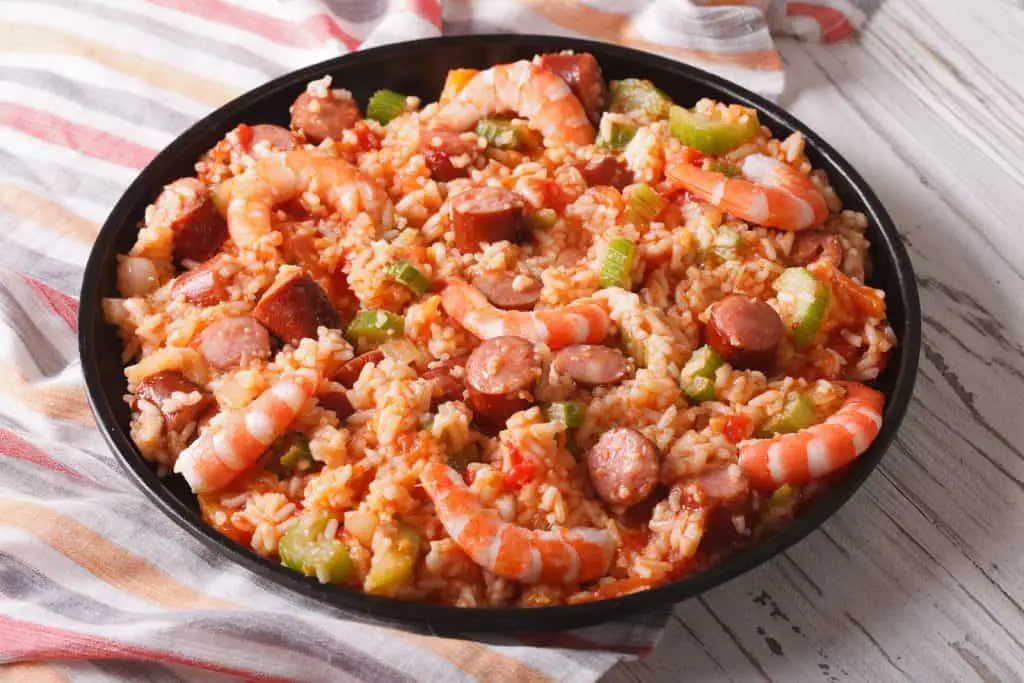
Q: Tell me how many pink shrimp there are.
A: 7